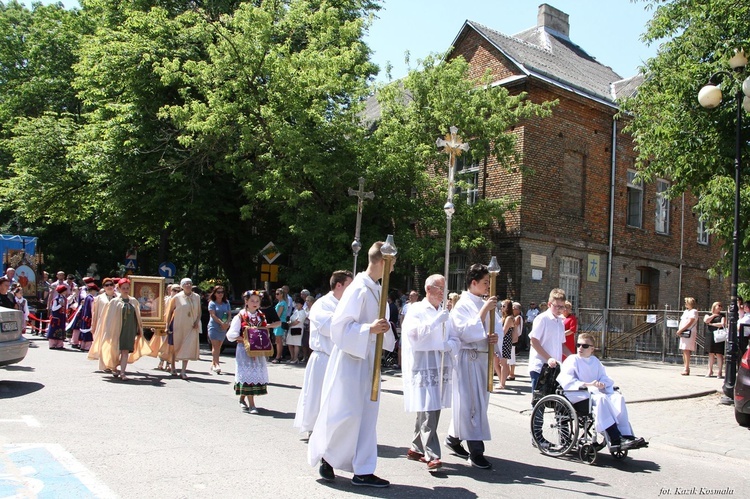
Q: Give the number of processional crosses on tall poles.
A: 2